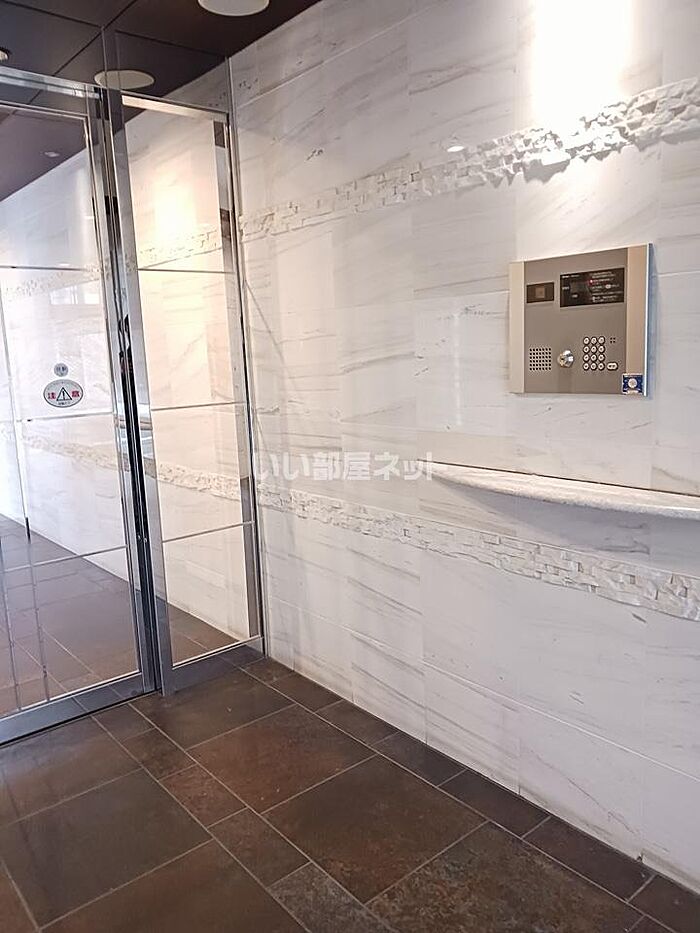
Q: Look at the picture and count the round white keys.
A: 12